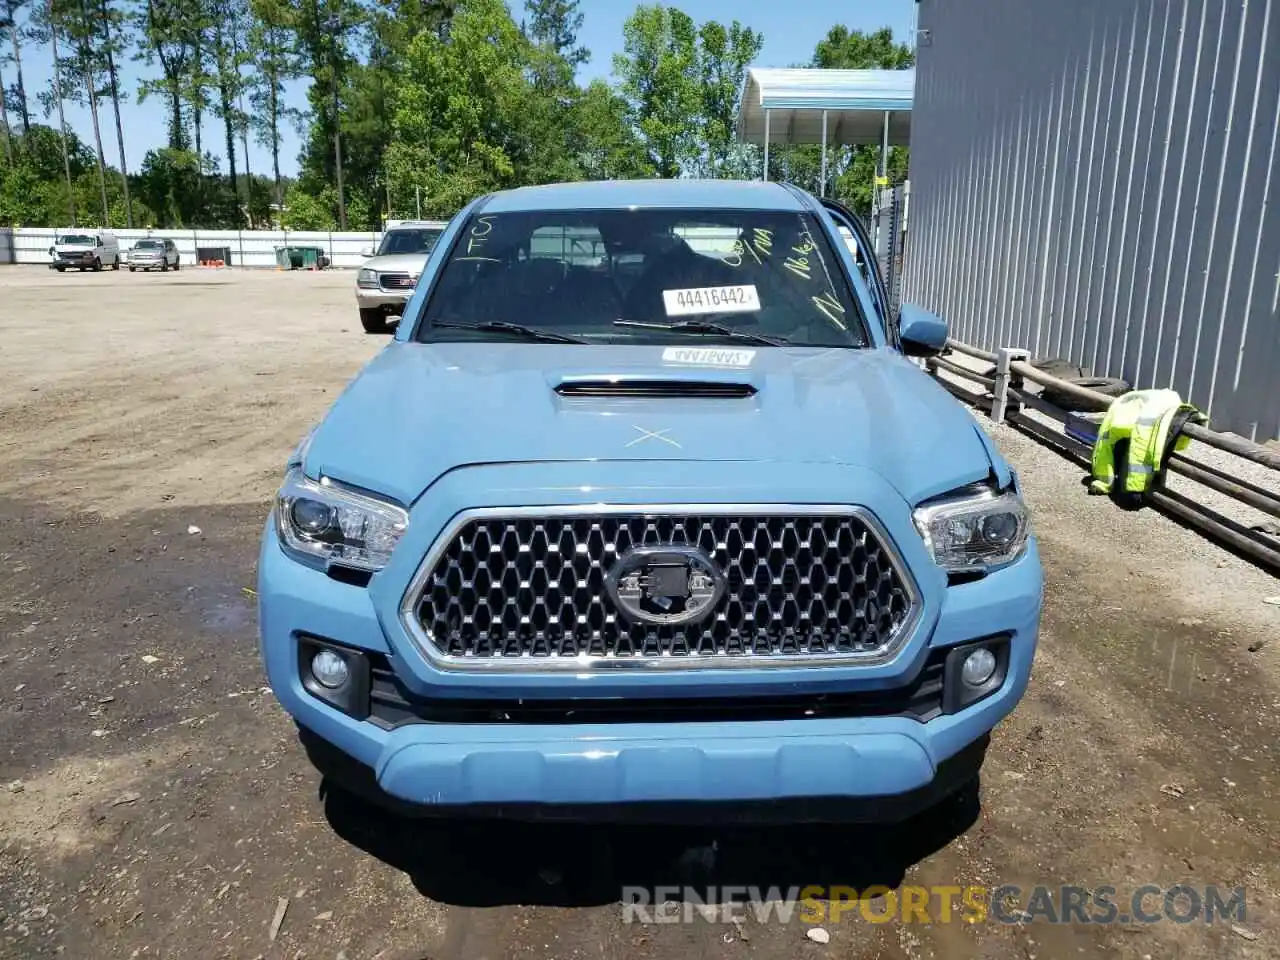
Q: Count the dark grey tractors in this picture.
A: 0